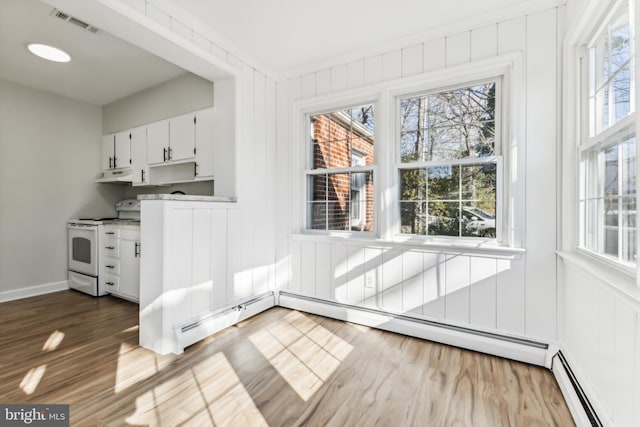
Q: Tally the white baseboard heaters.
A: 3